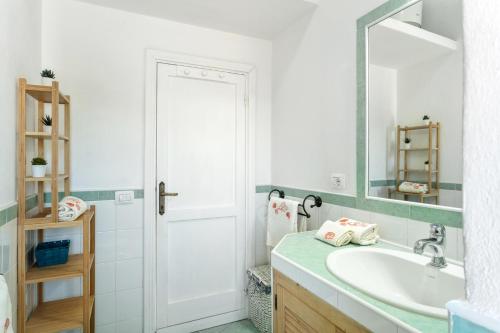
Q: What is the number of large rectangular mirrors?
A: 1